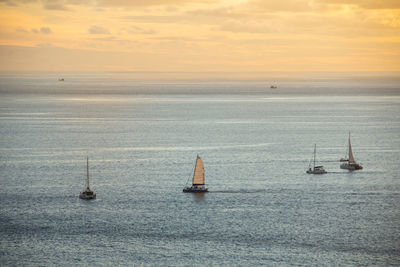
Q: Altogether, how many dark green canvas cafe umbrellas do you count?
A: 0